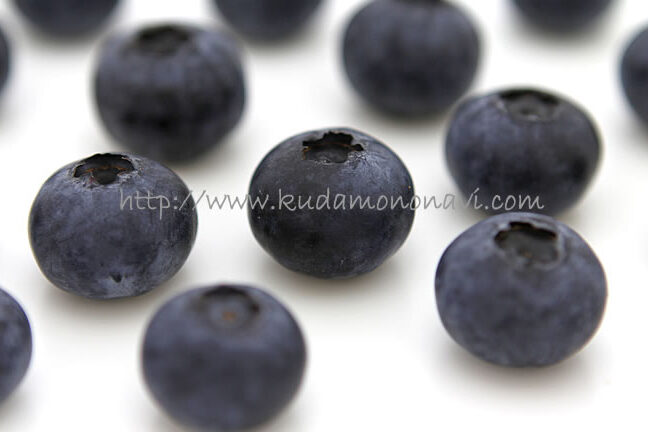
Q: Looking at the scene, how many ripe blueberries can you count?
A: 13